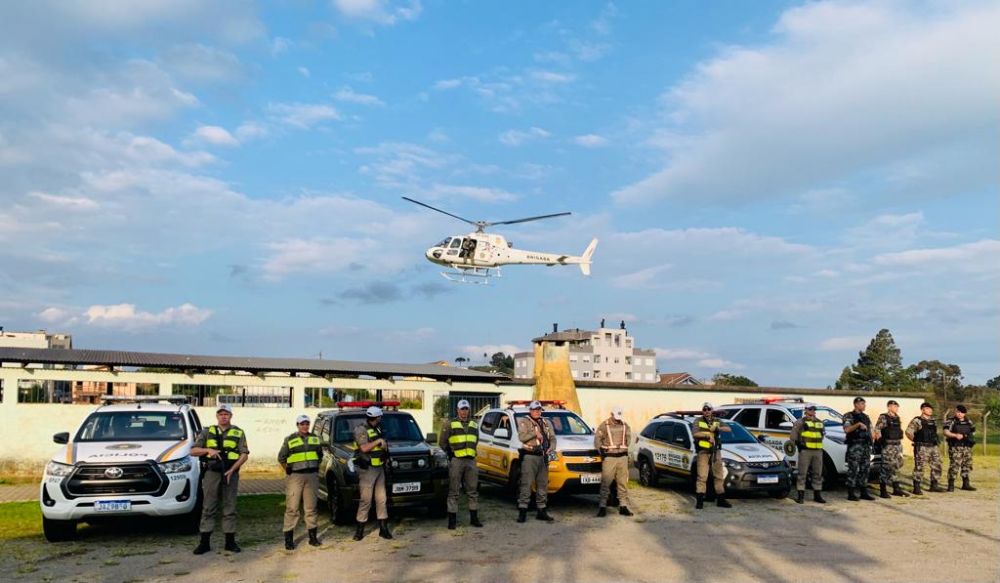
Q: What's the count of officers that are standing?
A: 12